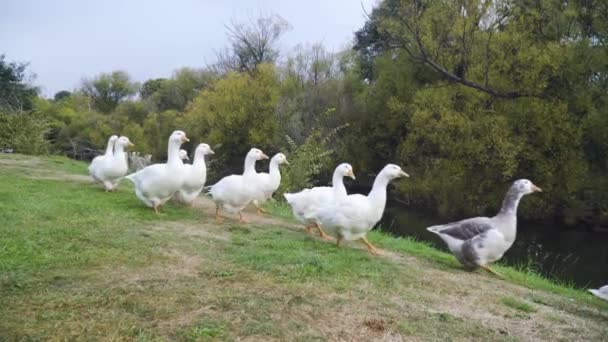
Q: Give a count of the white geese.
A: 9